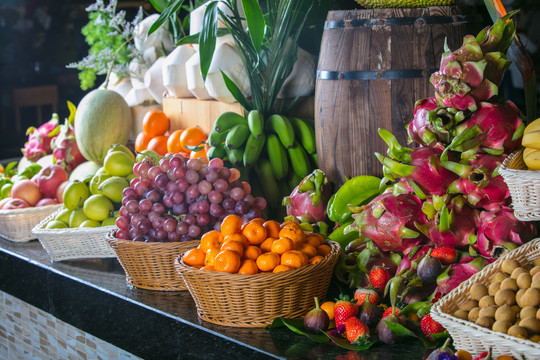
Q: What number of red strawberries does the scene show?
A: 7